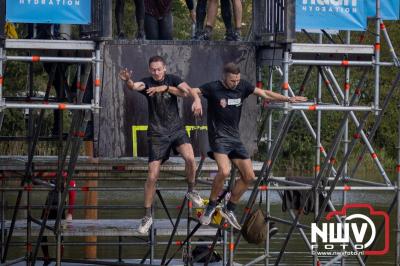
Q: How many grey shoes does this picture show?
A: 2